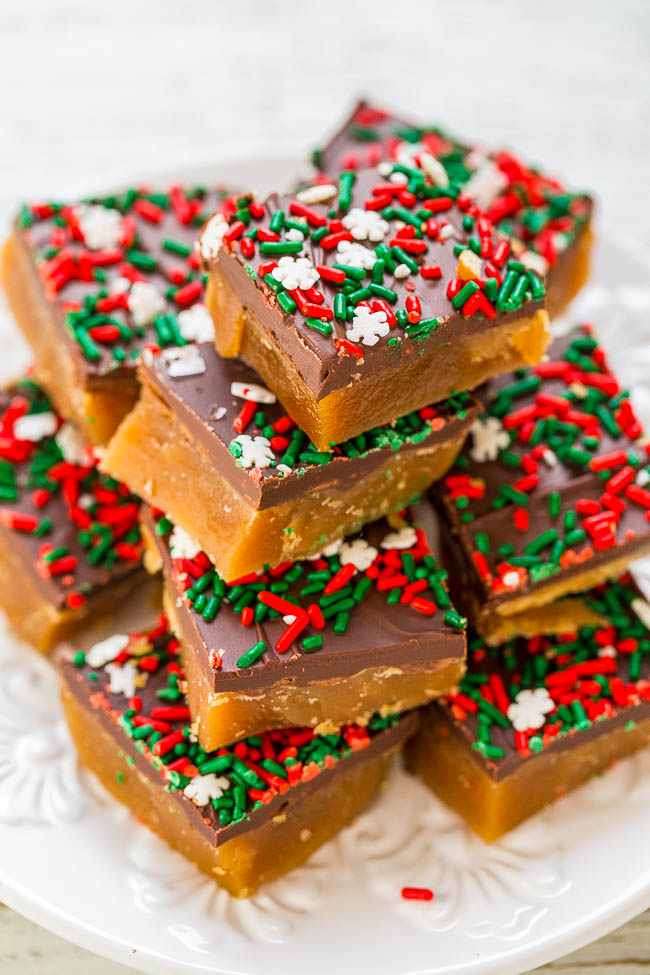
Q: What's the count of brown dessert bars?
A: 9